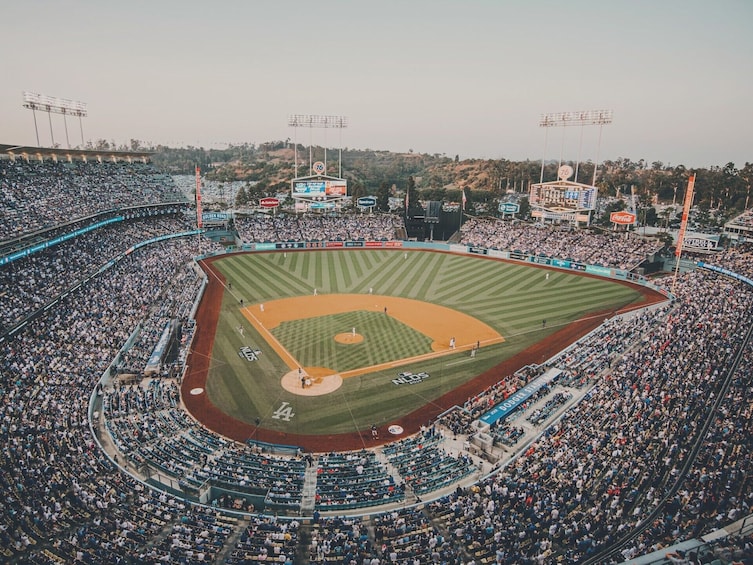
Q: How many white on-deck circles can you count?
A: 2